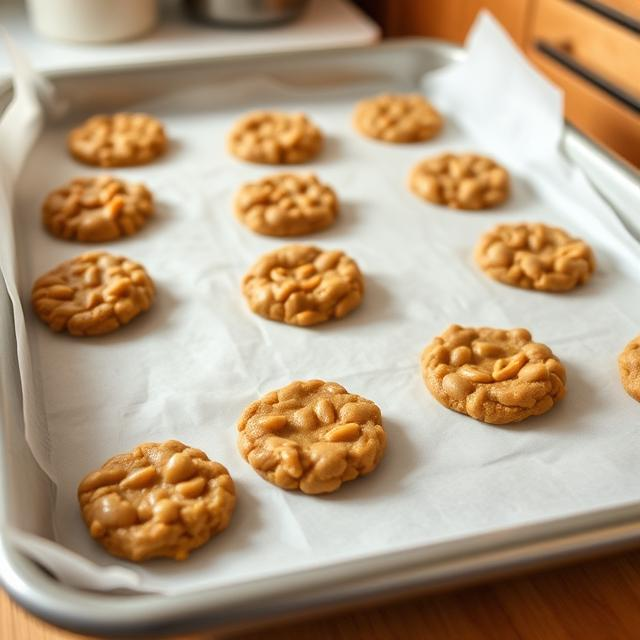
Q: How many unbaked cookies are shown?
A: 13